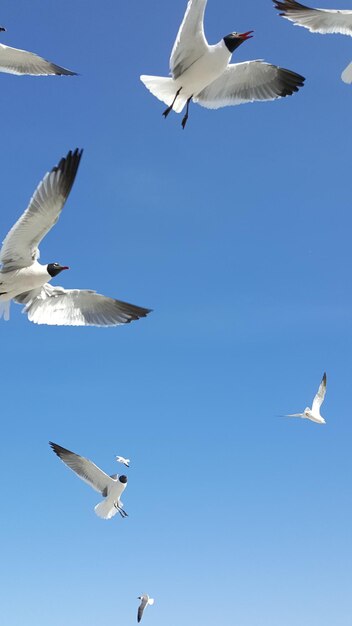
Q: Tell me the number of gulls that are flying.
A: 8